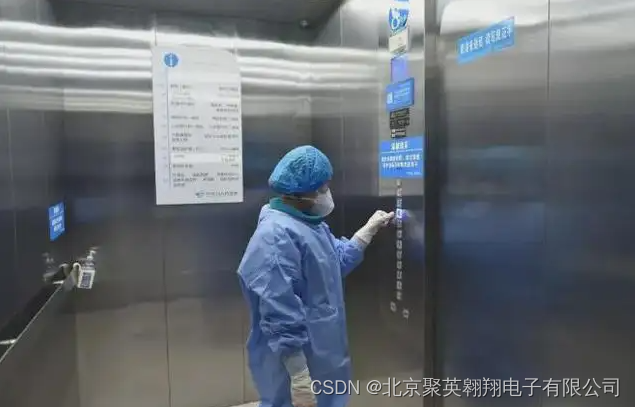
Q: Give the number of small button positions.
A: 14